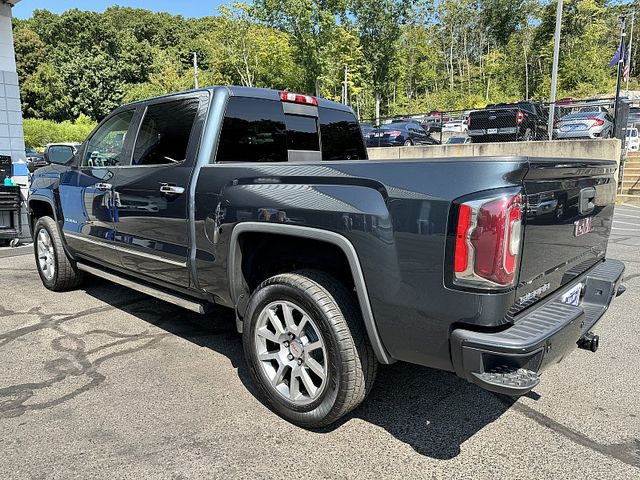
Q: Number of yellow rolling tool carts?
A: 0